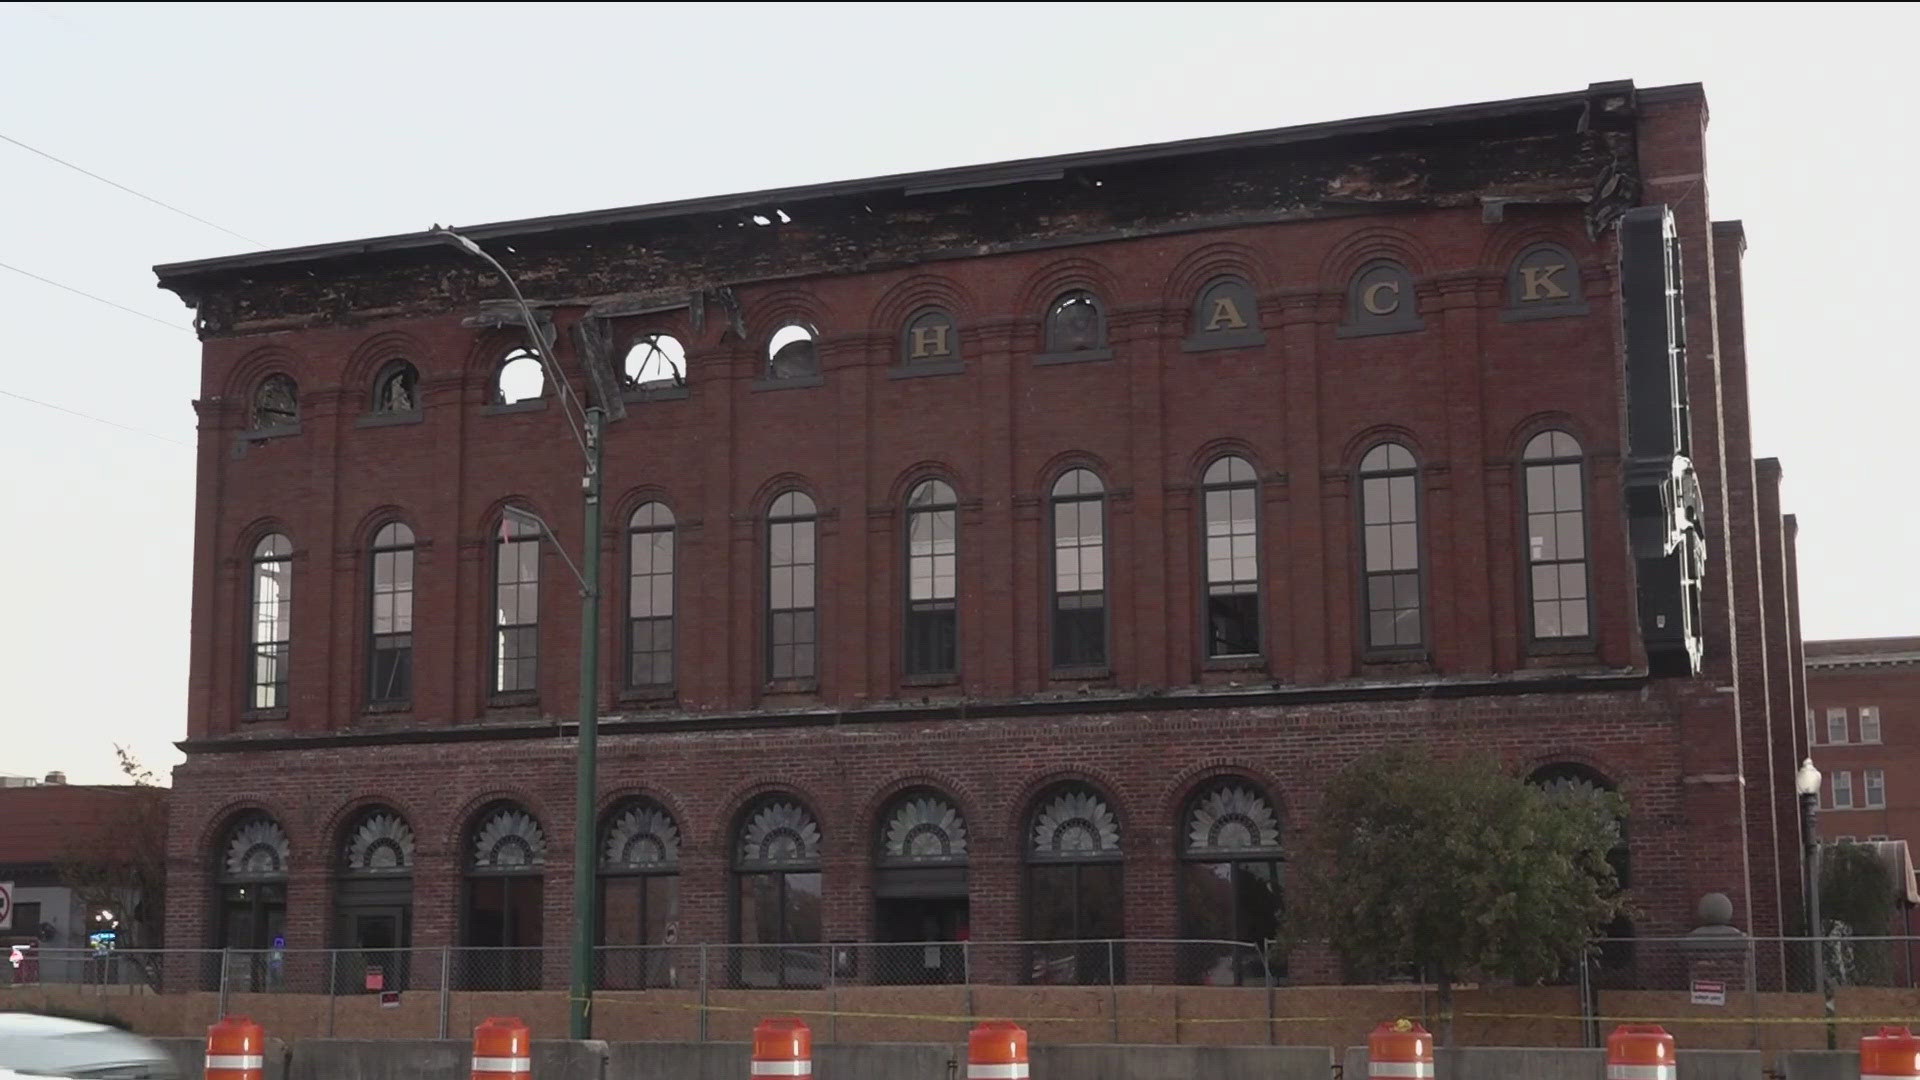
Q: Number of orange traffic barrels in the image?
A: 7